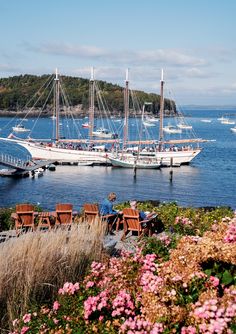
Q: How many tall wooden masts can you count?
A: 4